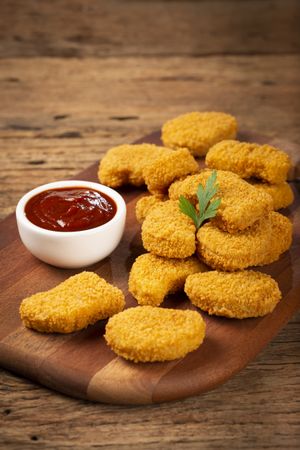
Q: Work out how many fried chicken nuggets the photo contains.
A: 13